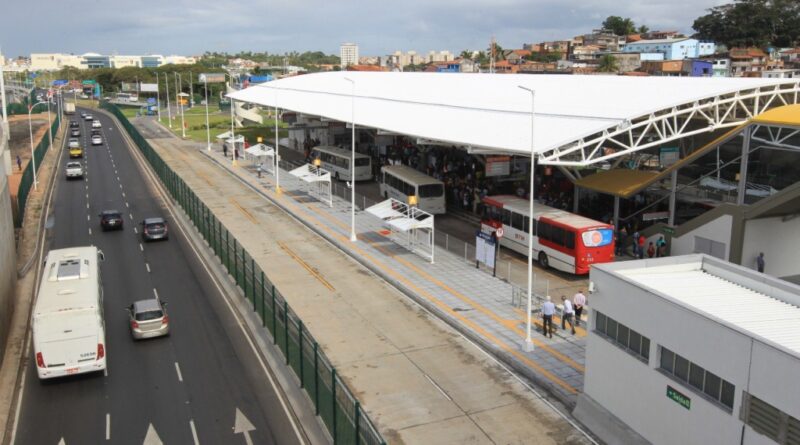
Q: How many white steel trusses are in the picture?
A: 1